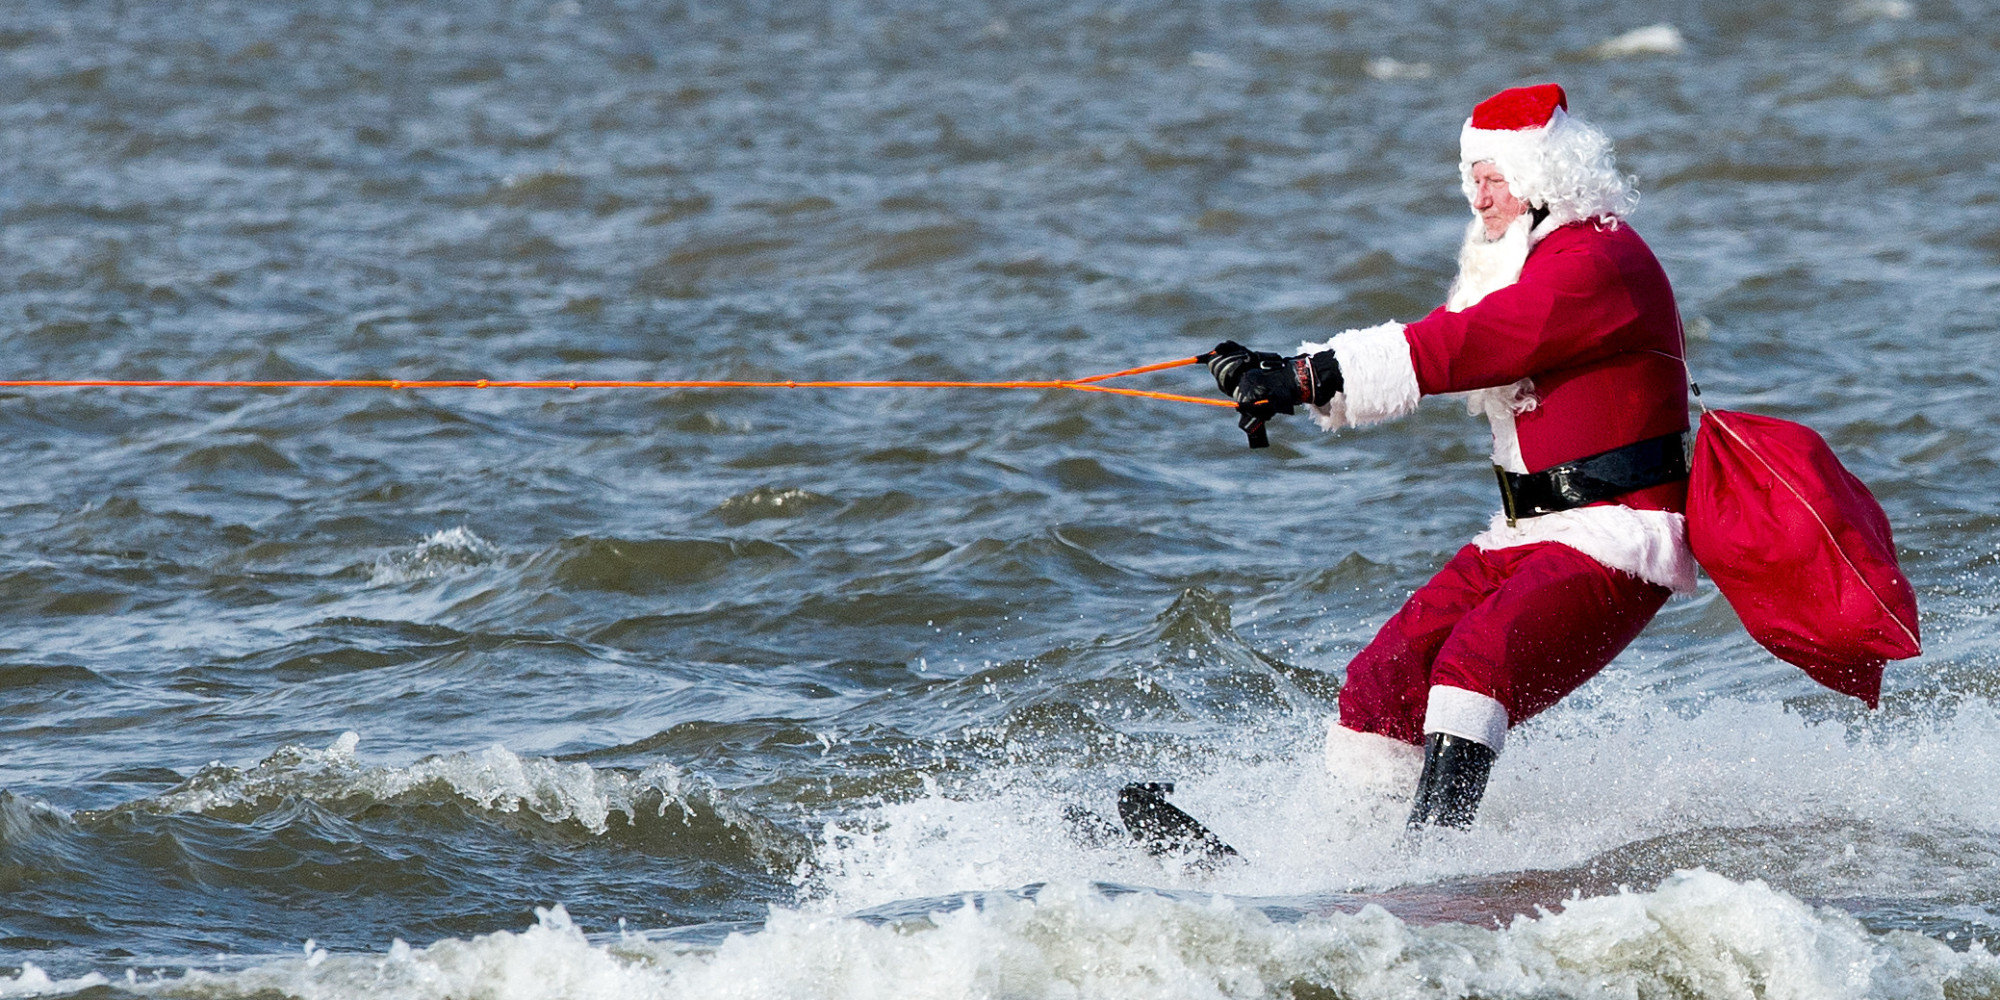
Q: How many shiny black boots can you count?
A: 1